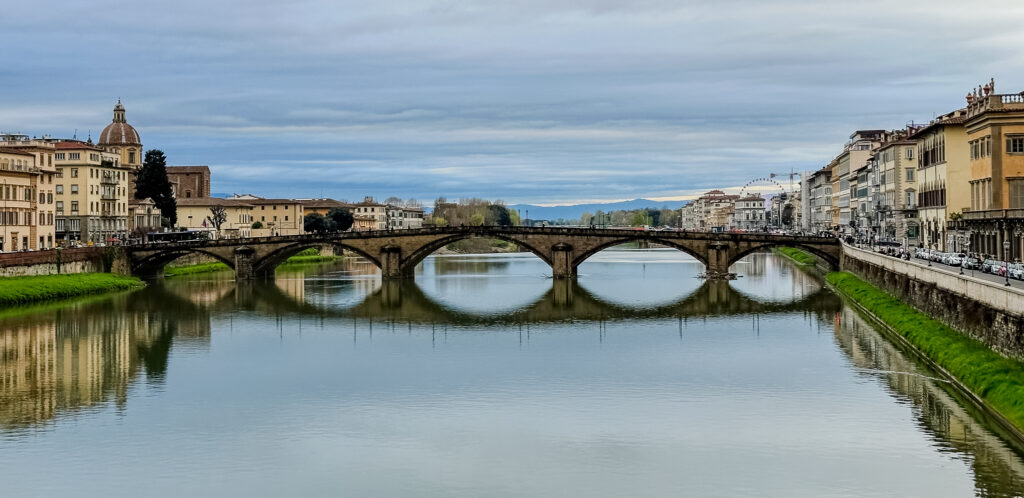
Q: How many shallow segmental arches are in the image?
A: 5